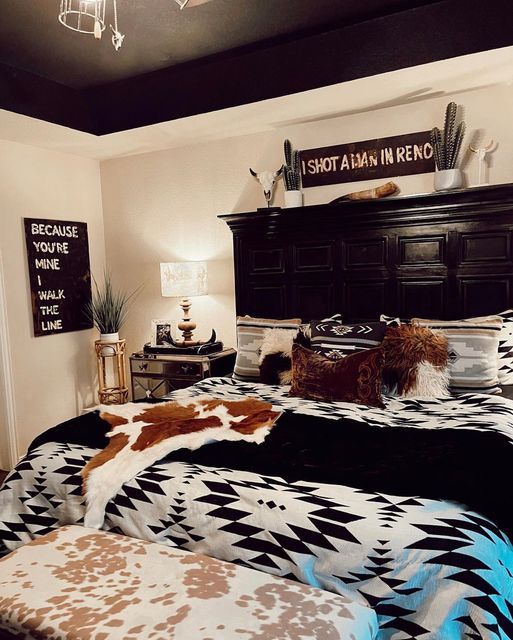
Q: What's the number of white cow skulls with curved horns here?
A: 2